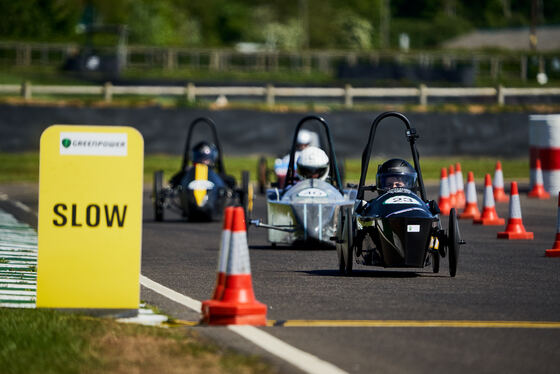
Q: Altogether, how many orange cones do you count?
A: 11